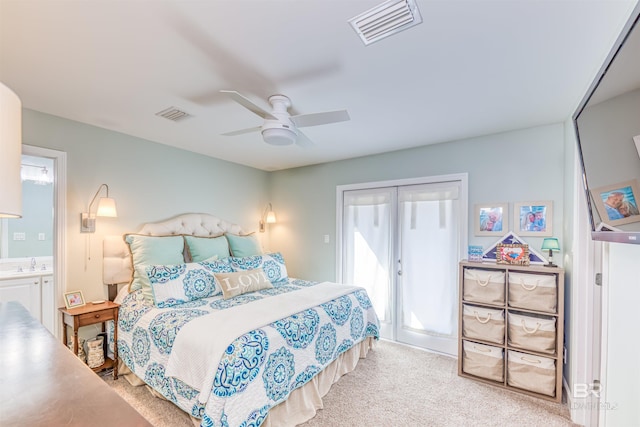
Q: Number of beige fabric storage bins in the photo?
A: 6